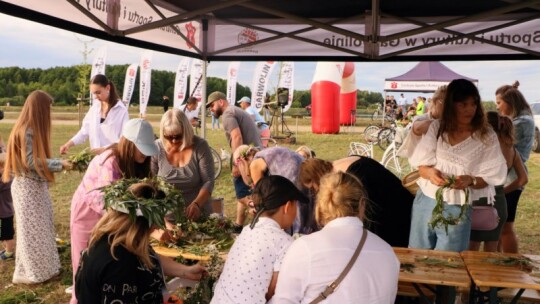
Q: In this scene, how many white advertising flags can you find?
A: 8